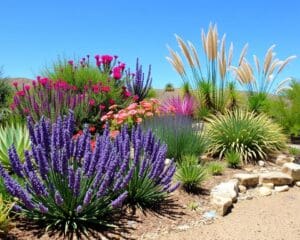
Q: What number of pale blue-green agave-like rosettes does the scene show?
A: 1